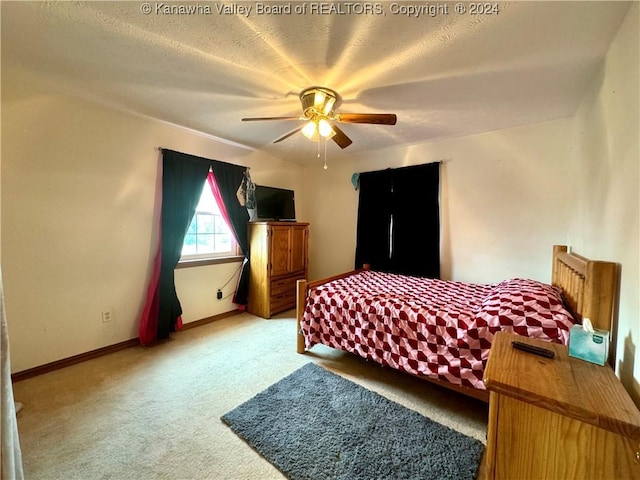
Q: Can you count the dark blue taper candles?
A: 0